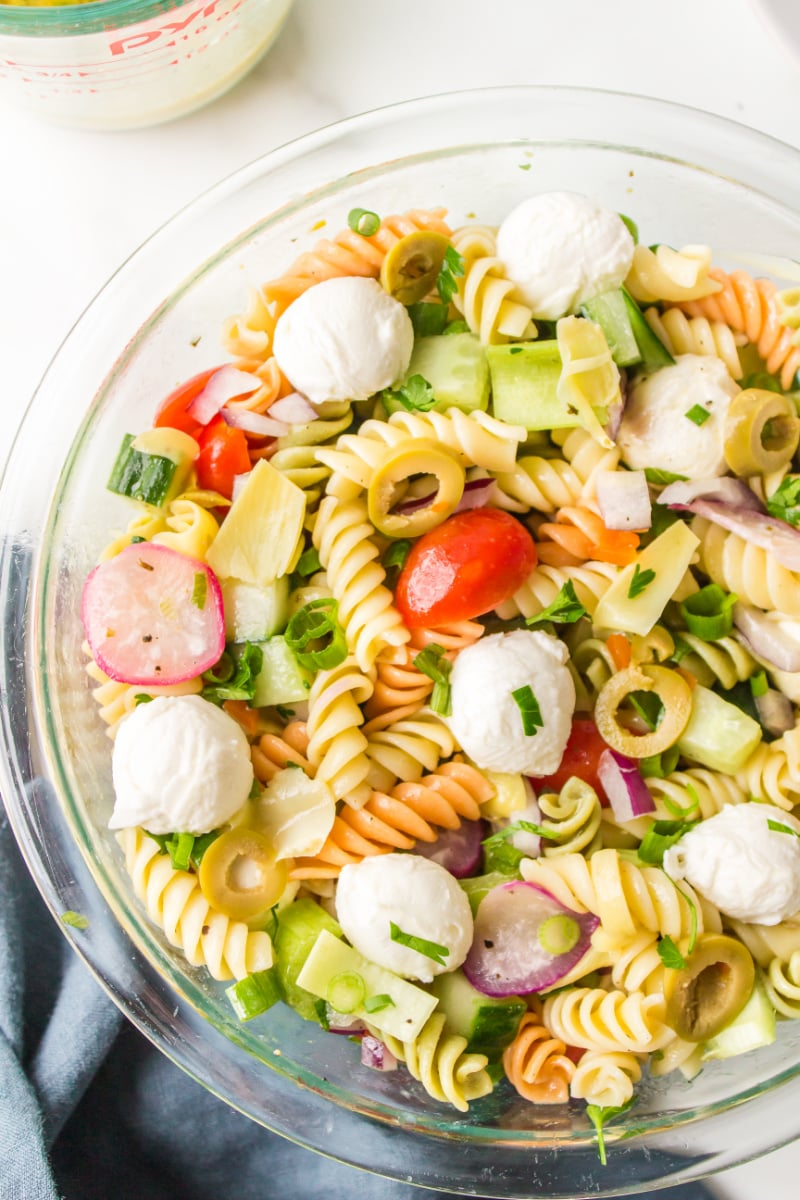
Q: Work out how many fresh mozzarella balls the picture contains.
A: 7